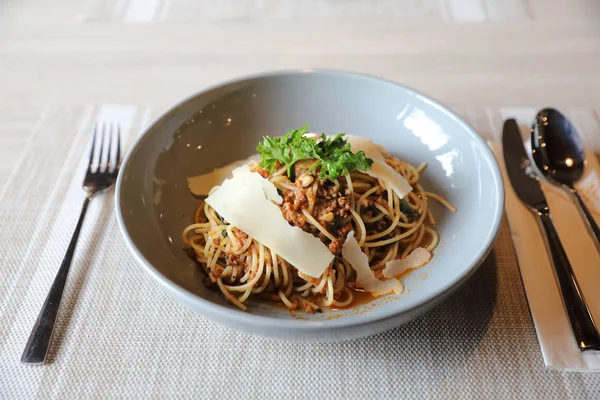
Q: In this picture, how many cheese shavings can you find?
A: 5